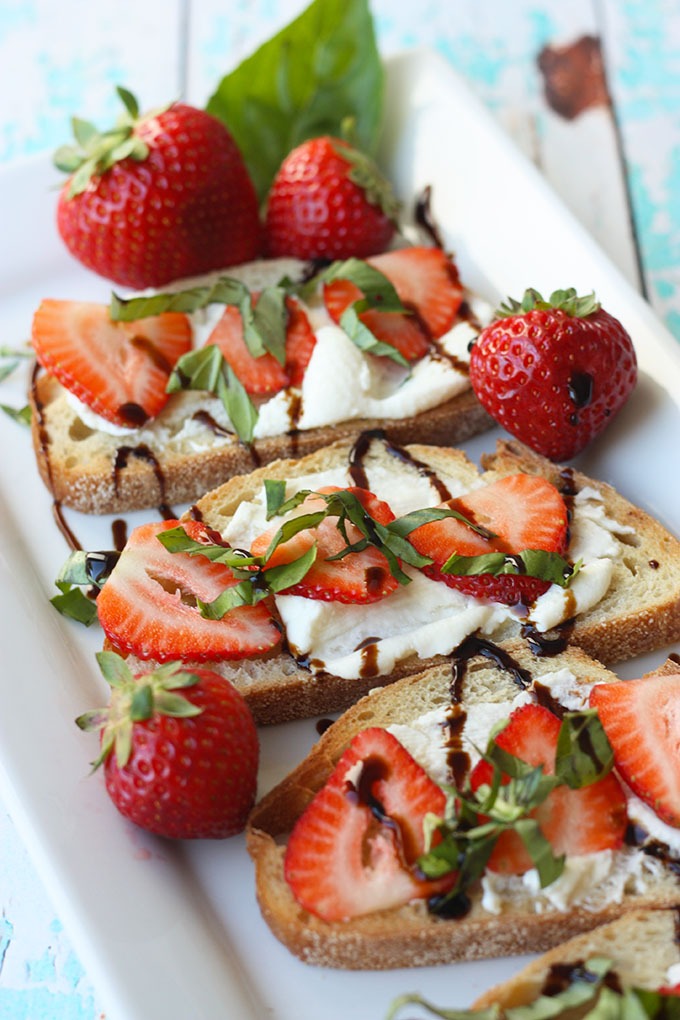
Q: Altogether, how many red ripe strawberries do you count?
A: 4